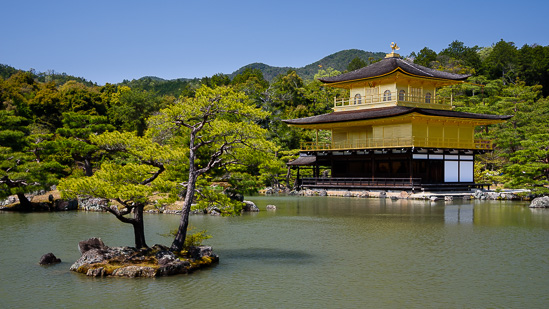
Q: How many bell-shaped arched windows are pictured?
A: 4